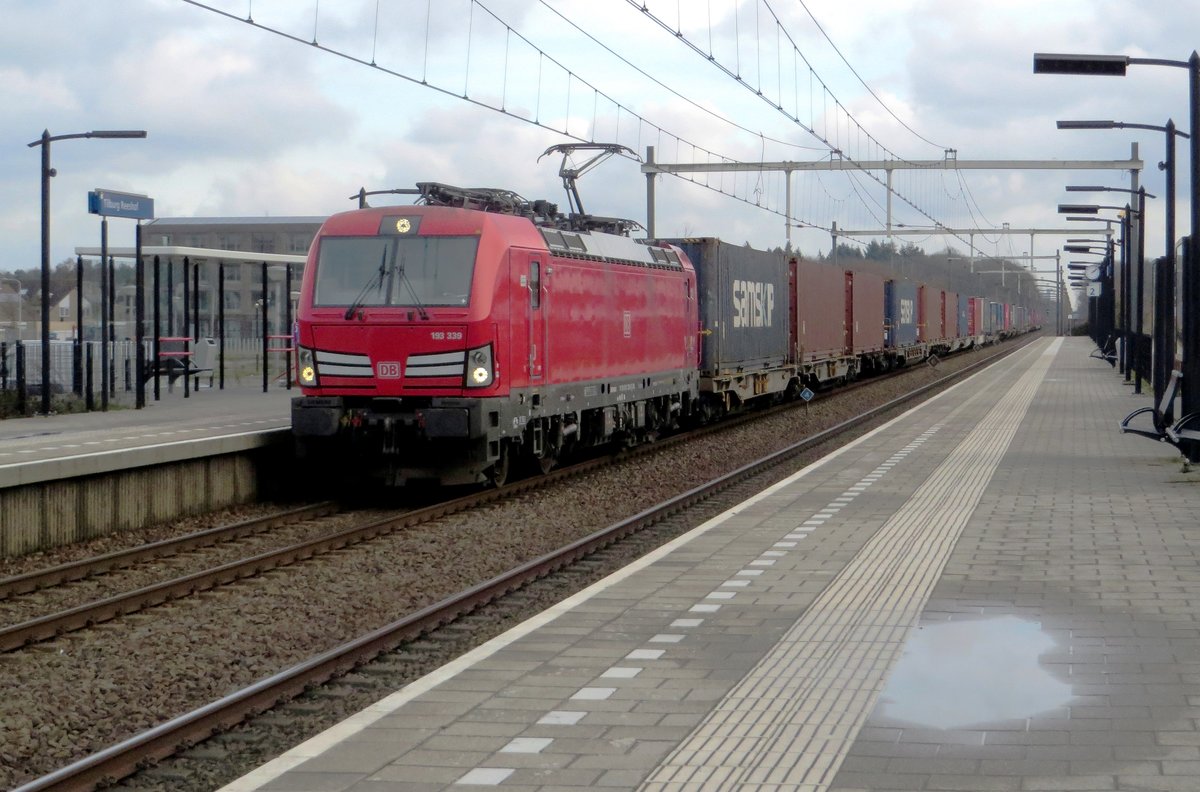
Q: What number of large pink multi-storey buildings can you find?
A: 0